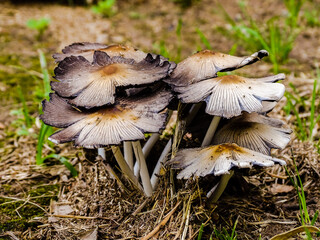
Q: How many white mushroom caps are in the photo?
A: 7